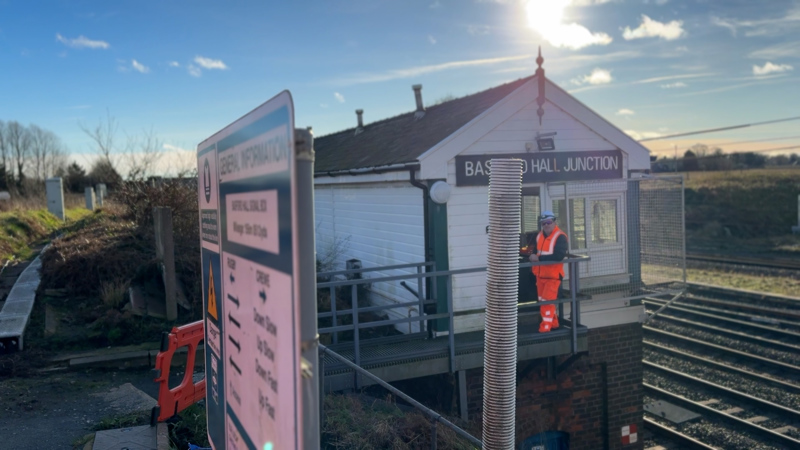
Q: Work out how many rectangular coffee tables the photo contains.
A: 0